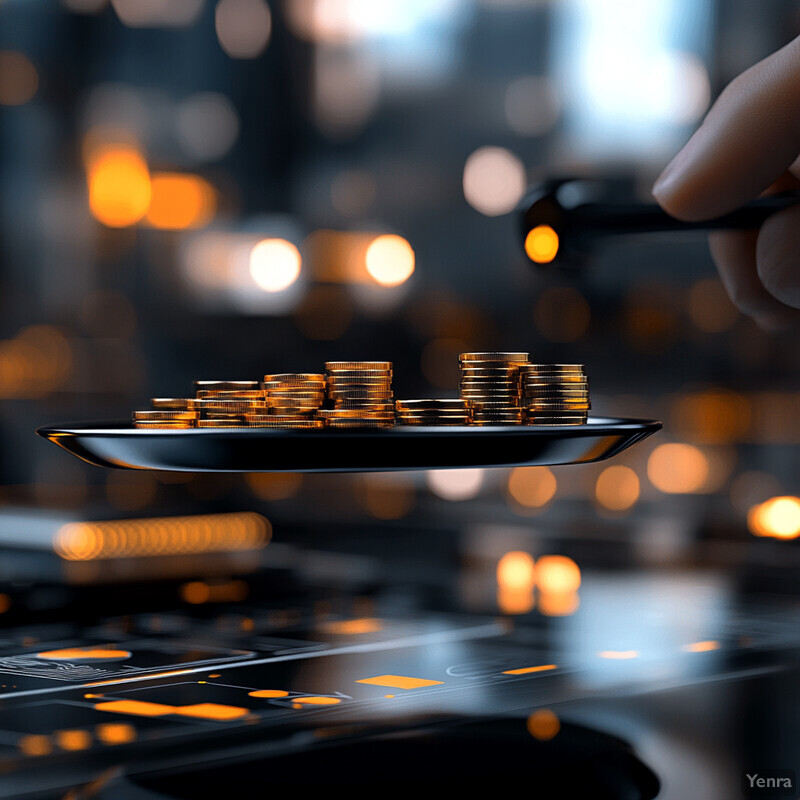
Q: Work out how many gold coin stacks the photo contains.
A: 7